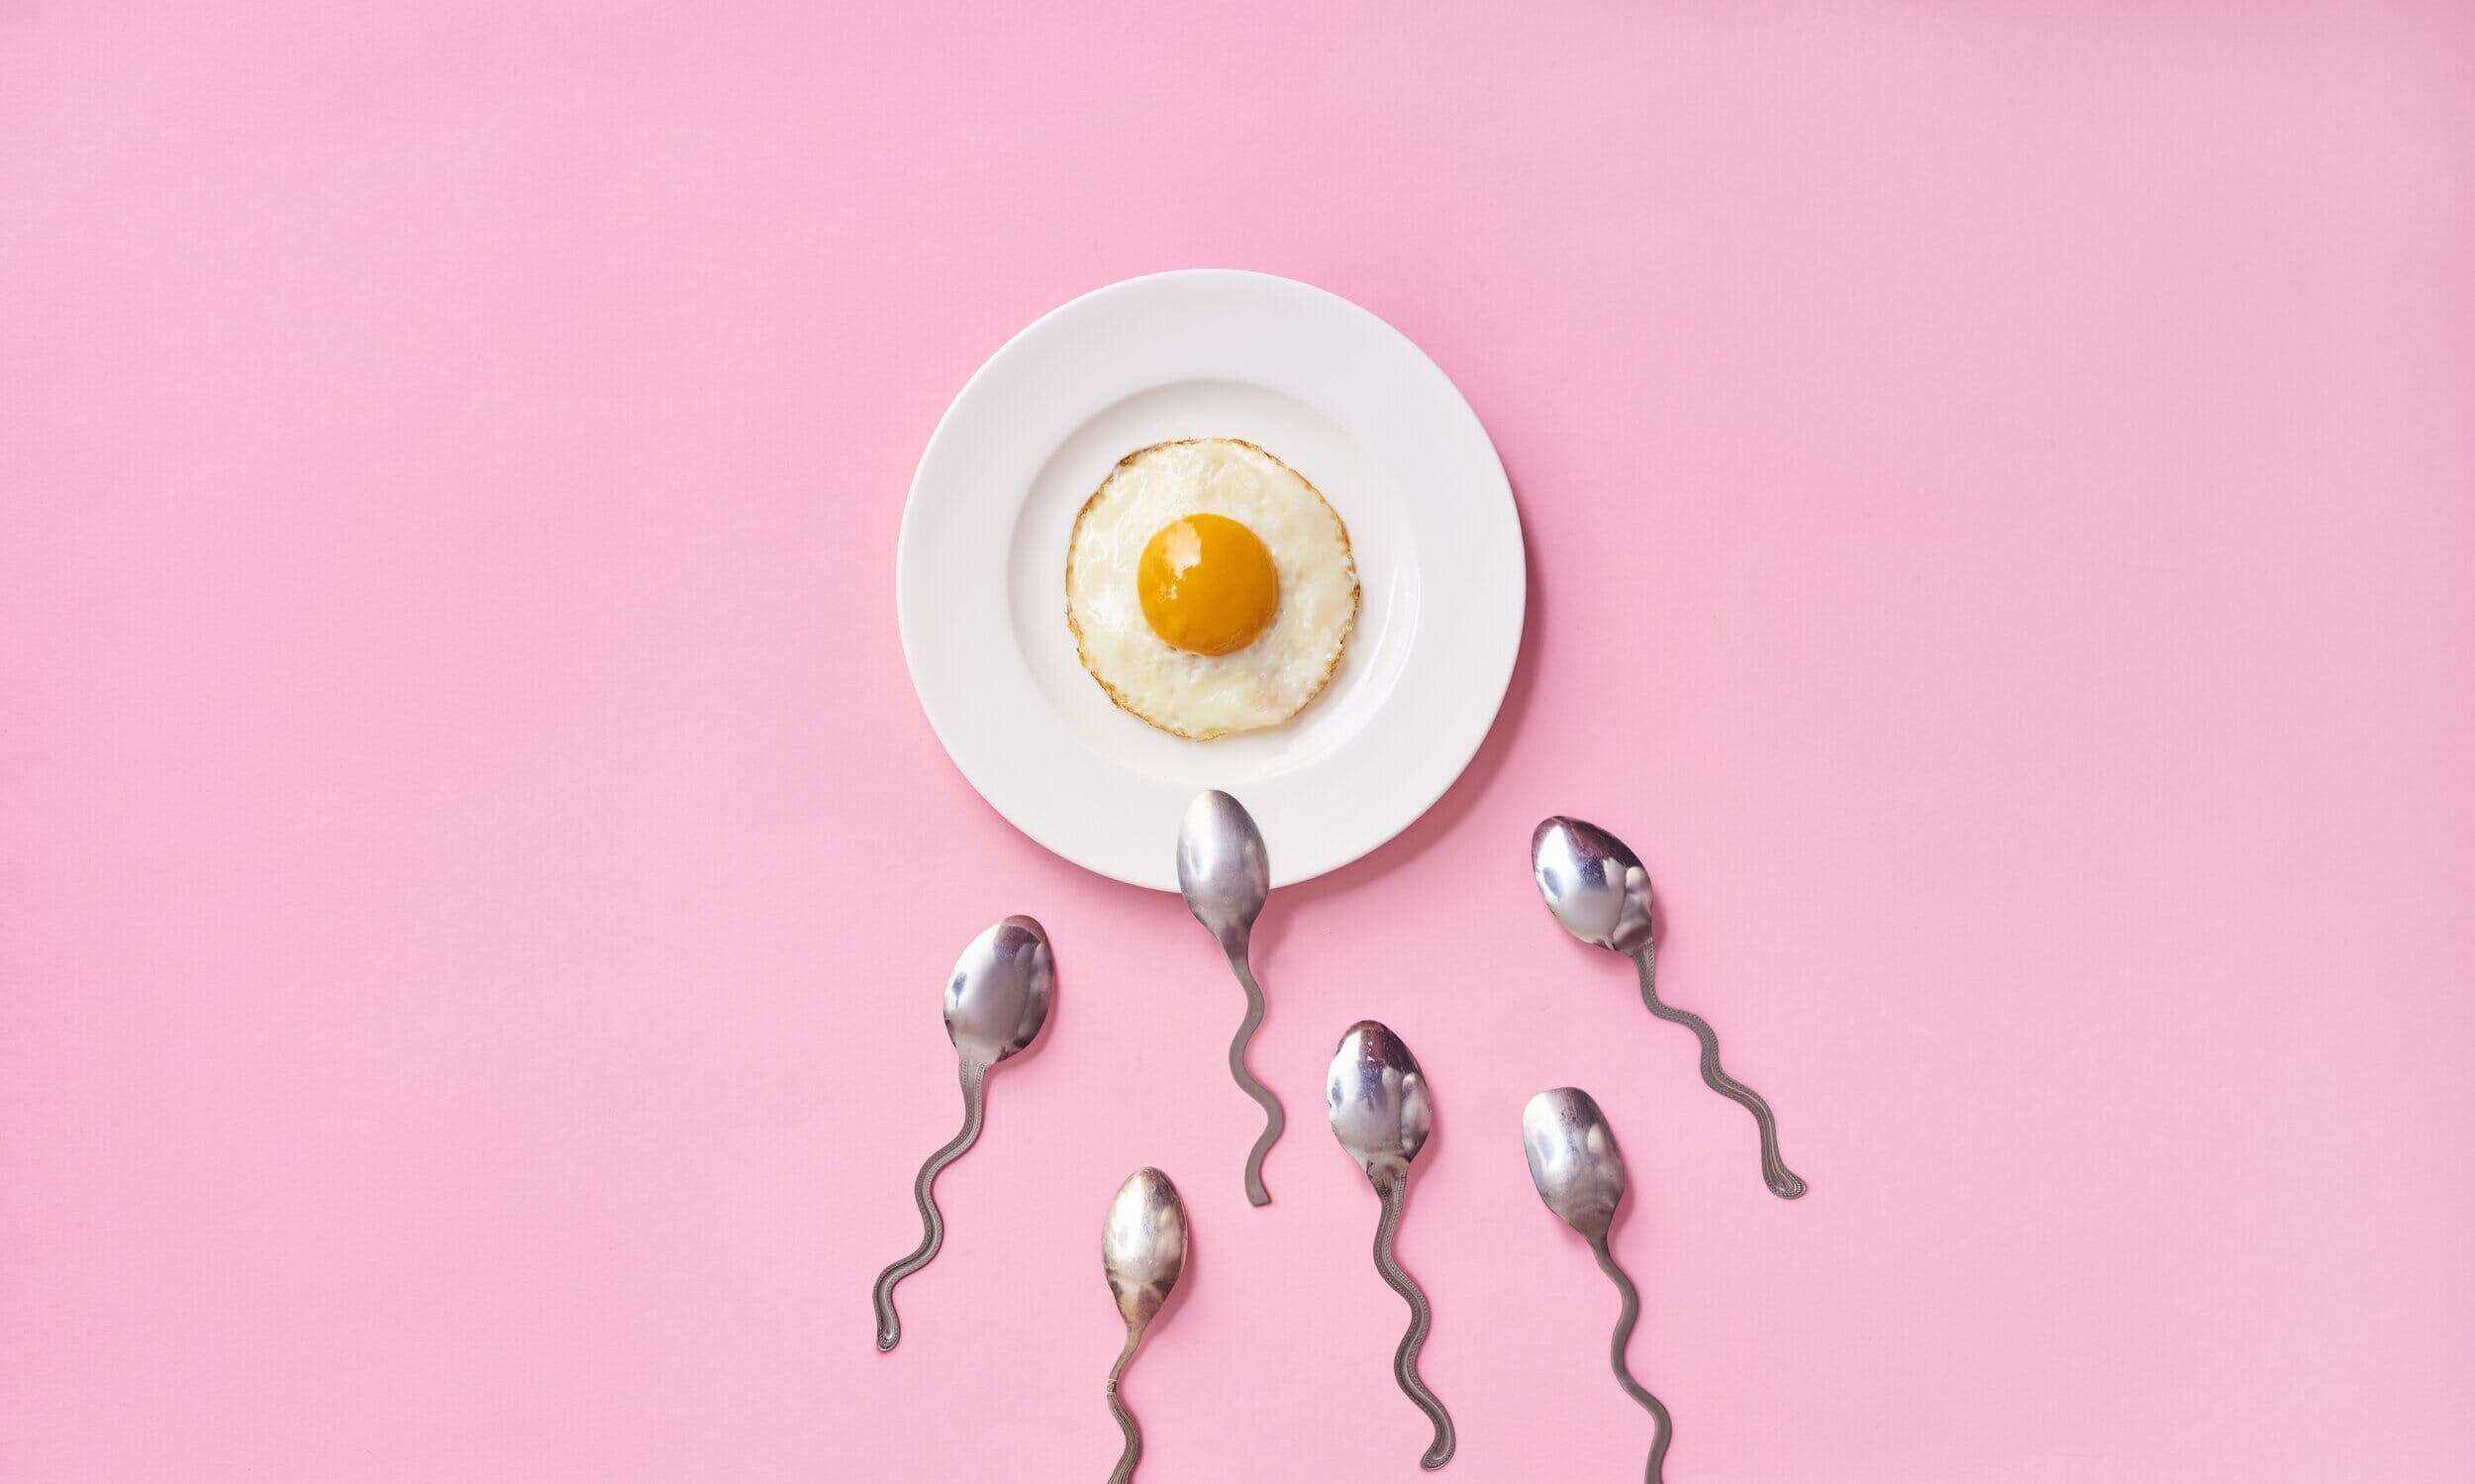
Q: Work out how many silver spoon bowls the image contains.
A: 6